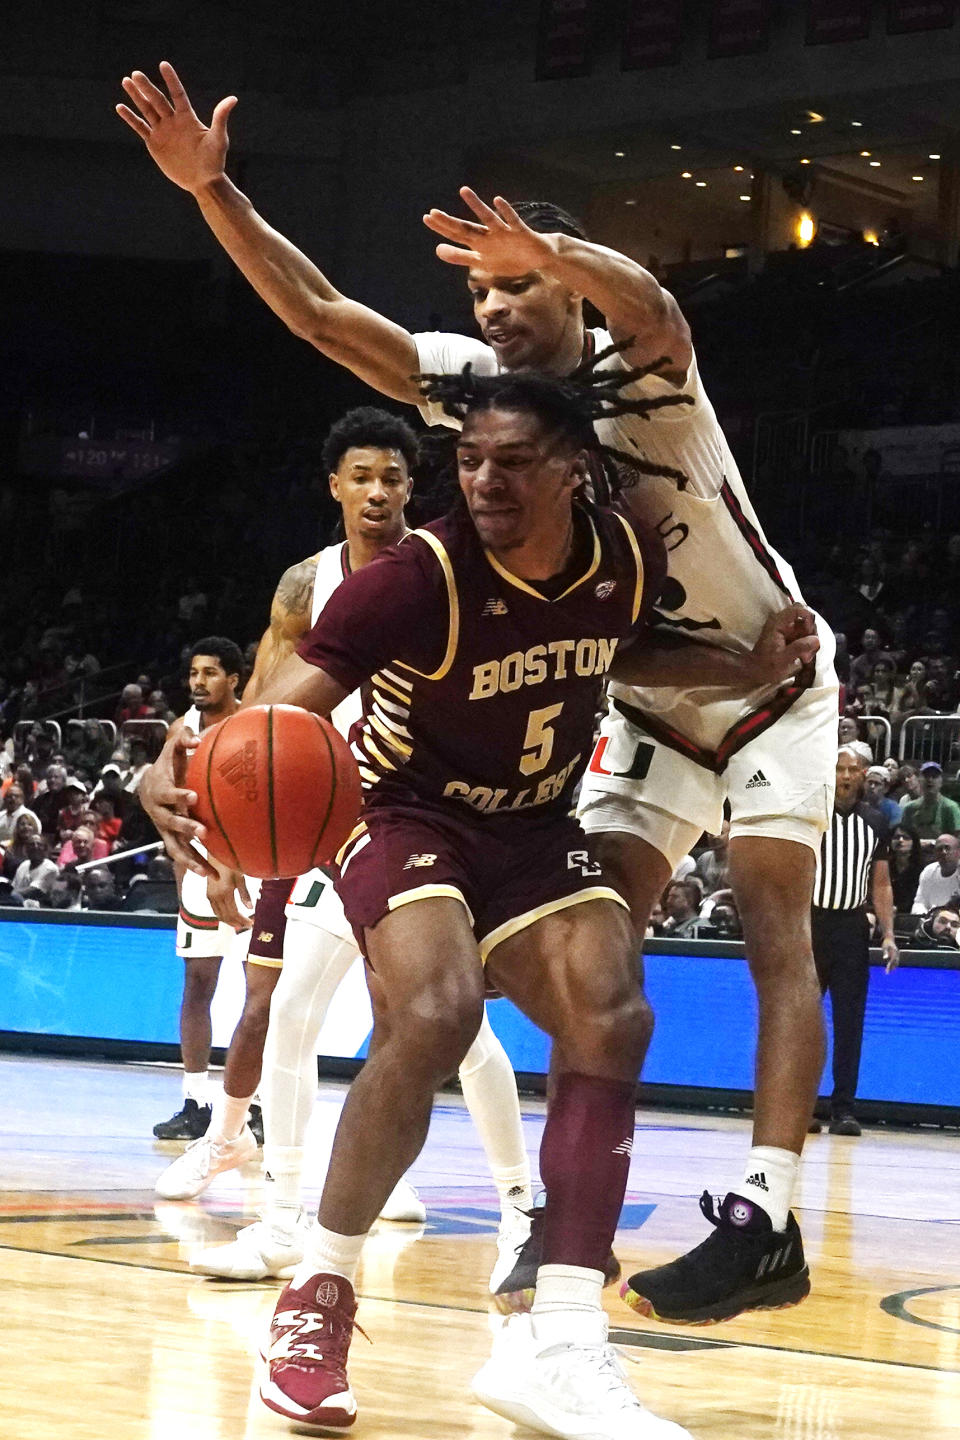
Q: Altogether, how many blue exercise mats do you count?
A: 0